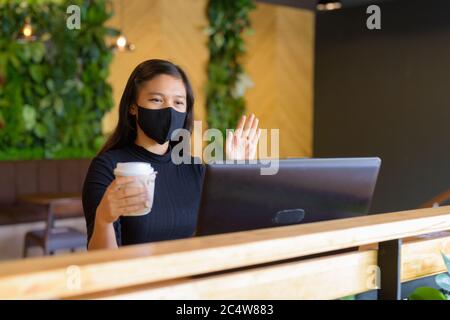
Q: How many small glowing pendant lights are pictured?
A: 2